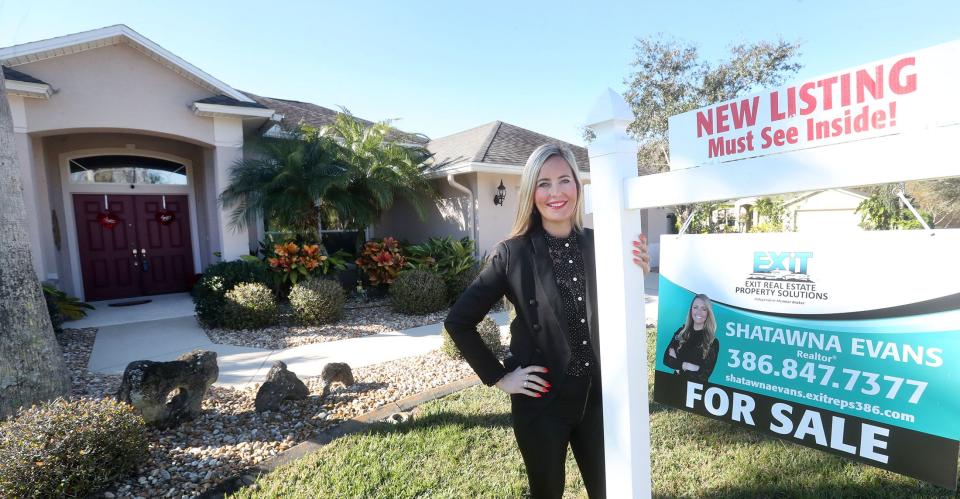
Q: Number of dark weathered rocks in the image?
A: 3